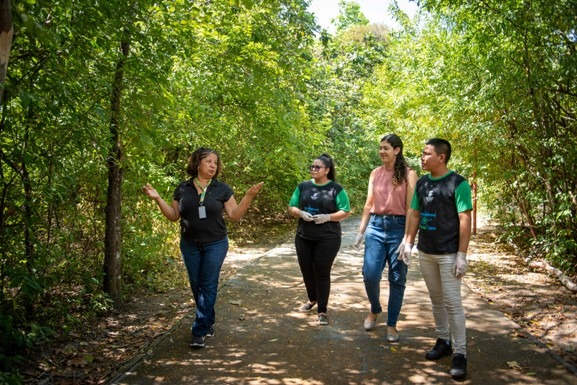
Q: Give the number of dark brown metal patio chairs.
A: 0